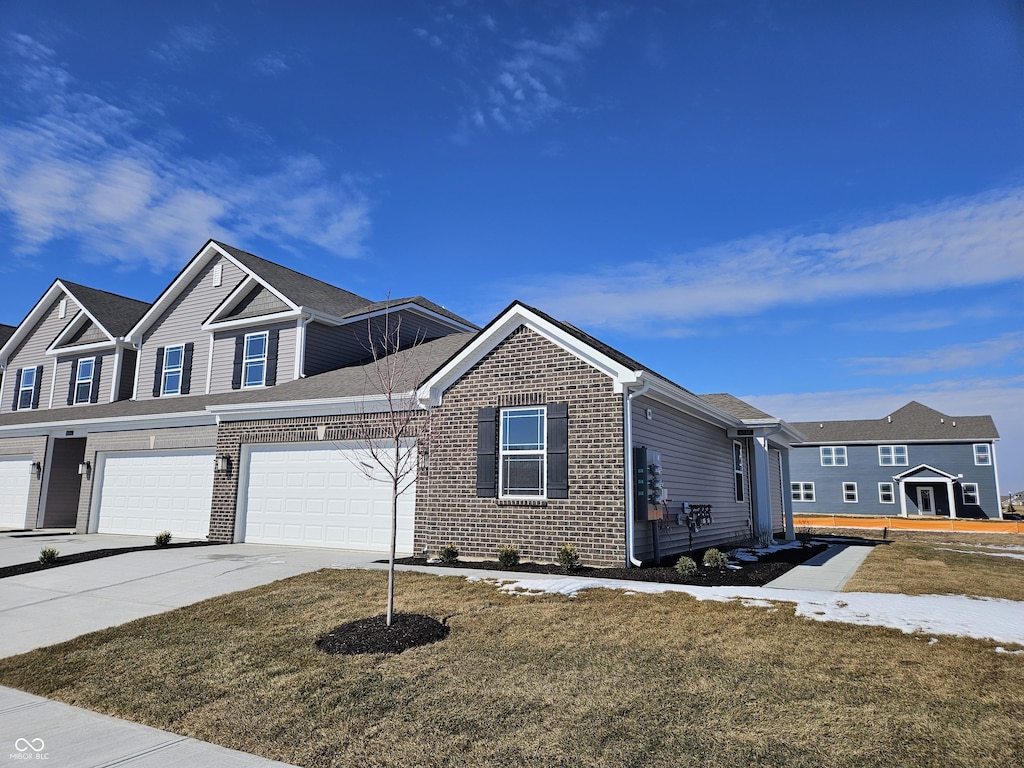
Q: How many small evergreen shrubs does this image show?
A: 7